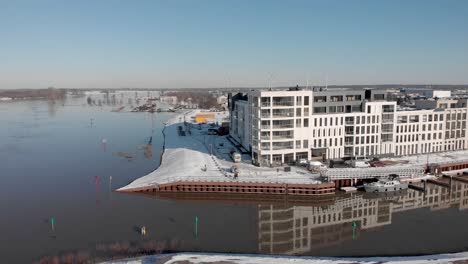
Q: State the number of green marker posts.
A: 3